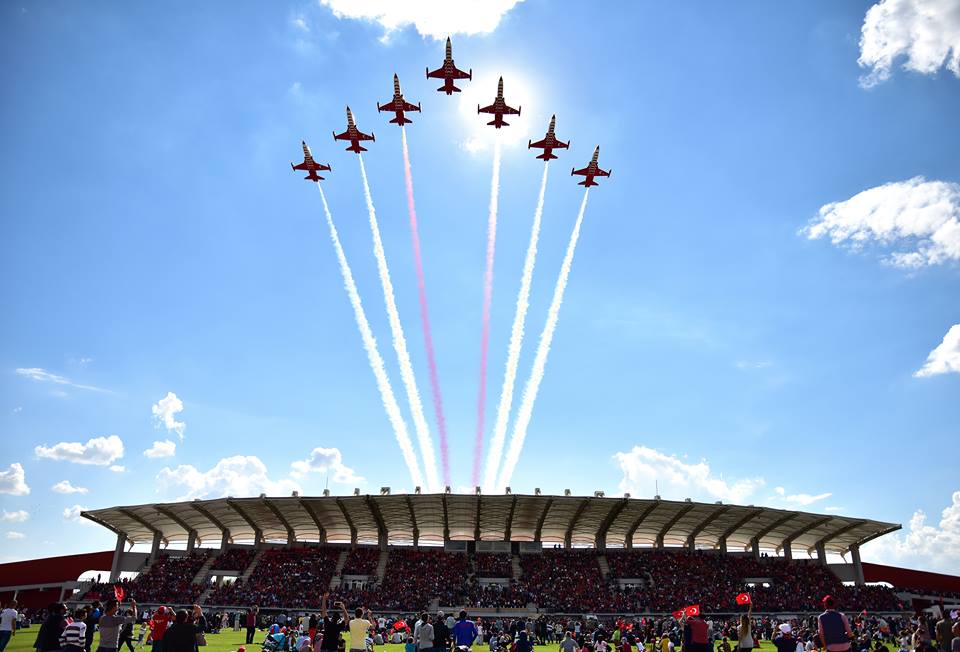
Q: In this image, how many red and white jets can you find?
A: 7